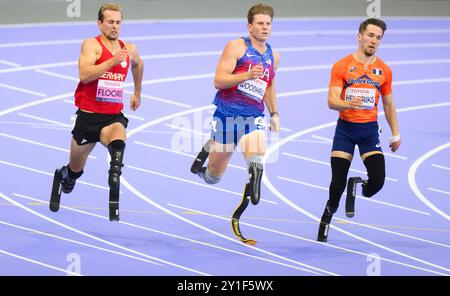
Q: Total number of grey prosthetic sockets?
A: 2